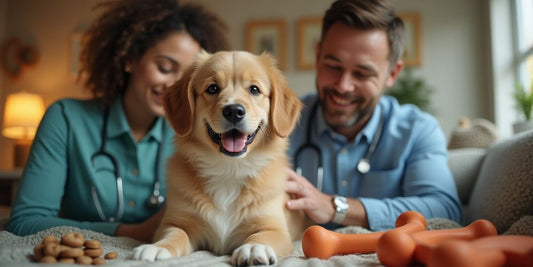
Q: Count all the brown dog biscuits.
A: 12